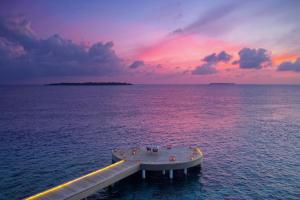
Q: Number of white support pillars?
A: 4